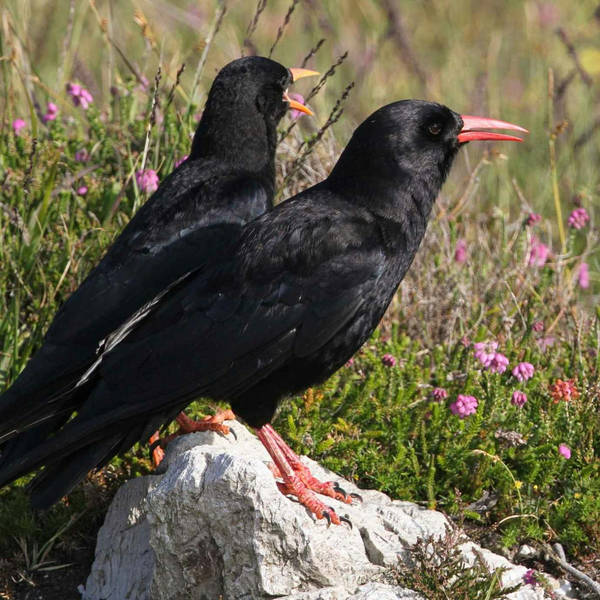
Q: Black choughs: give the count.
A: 2